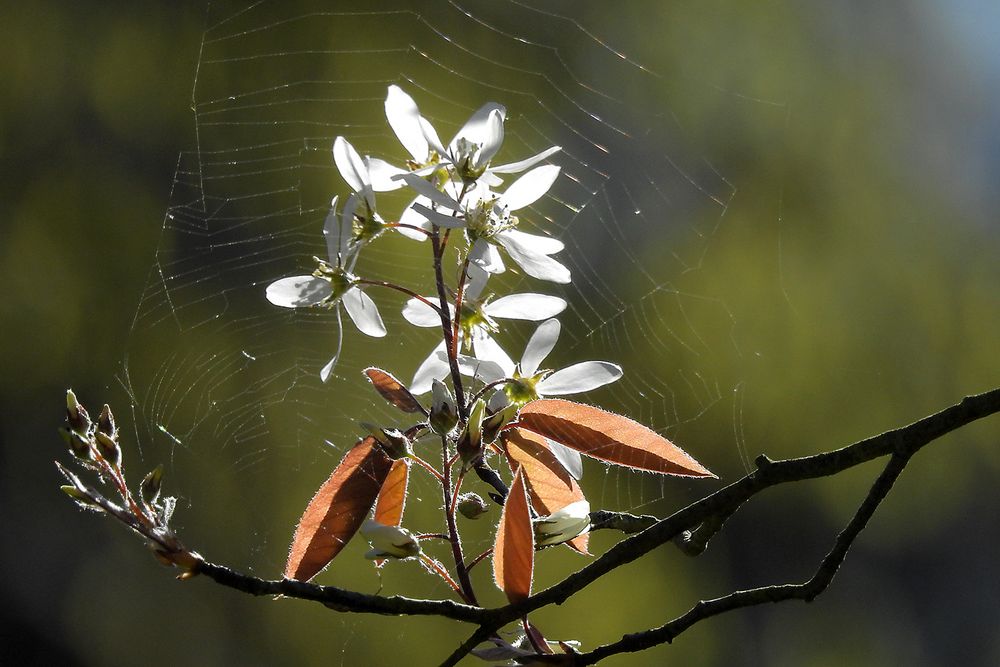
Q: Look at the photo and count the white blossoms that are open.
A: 7